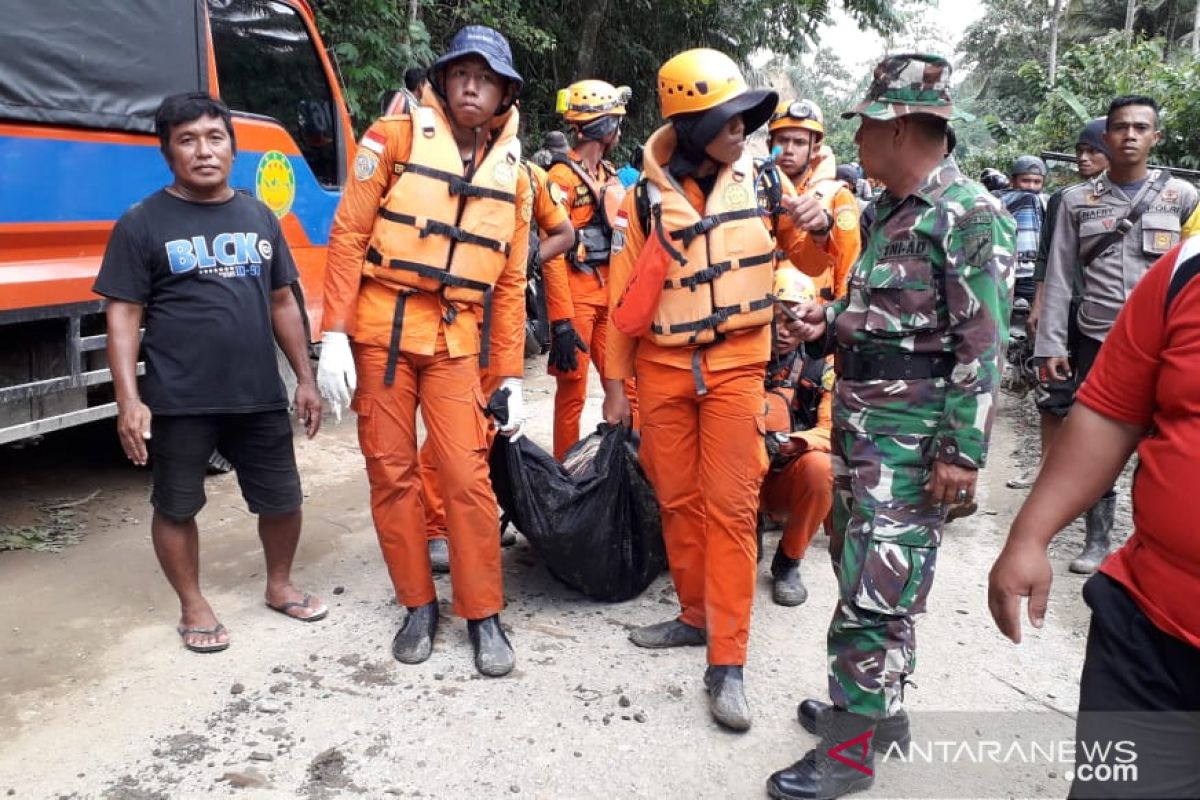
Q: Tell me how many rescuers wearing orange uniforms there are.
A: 6